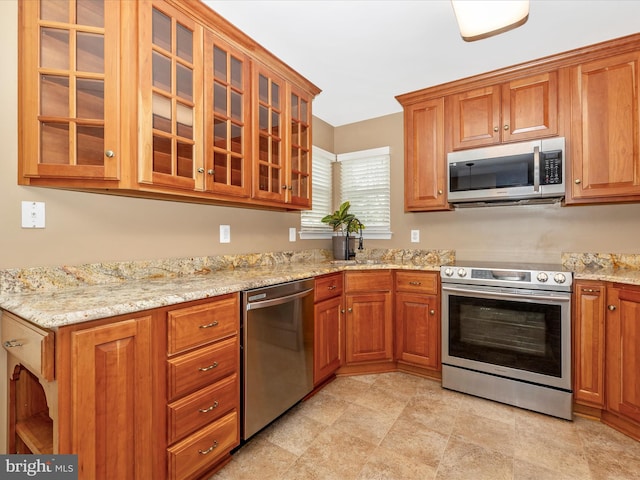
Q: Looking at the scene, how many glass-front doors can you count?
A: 5